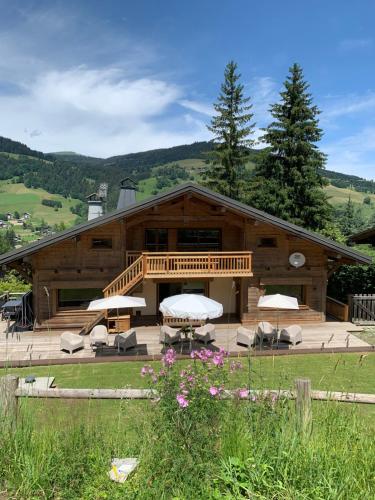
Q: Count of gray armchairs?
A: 8